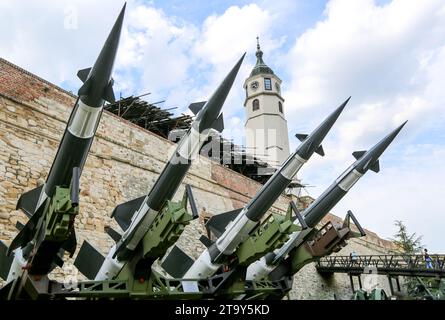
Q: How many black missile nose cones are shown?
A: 4